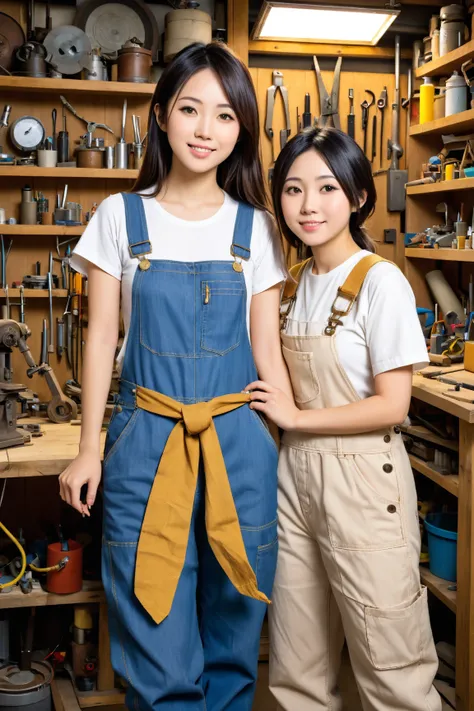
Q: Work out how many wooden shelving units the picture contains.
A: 2